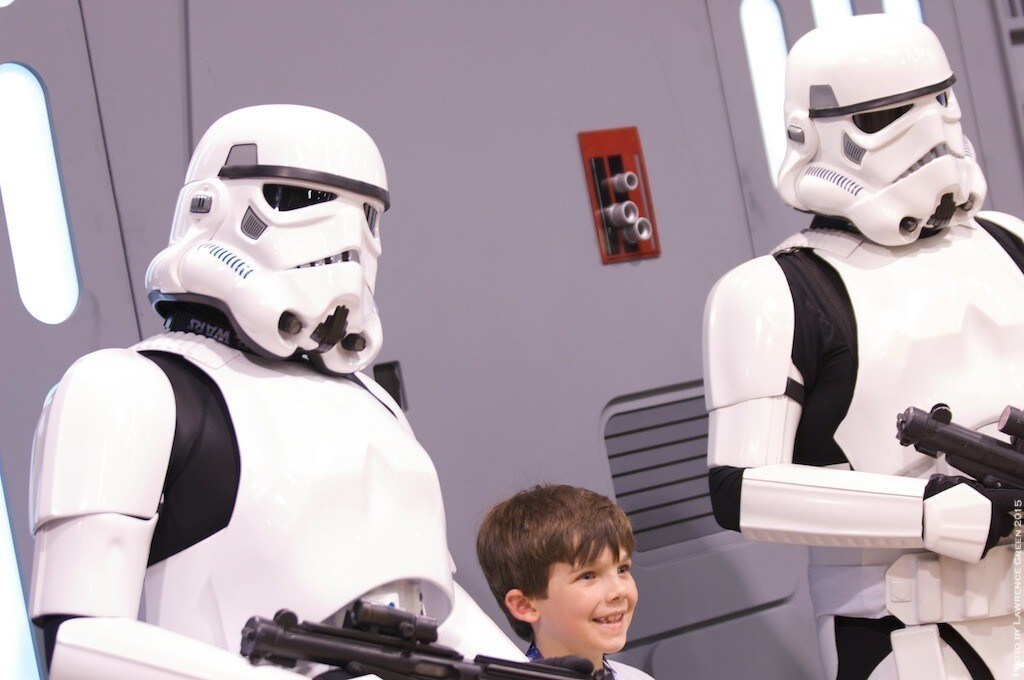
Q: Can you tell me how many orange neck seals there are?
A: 0